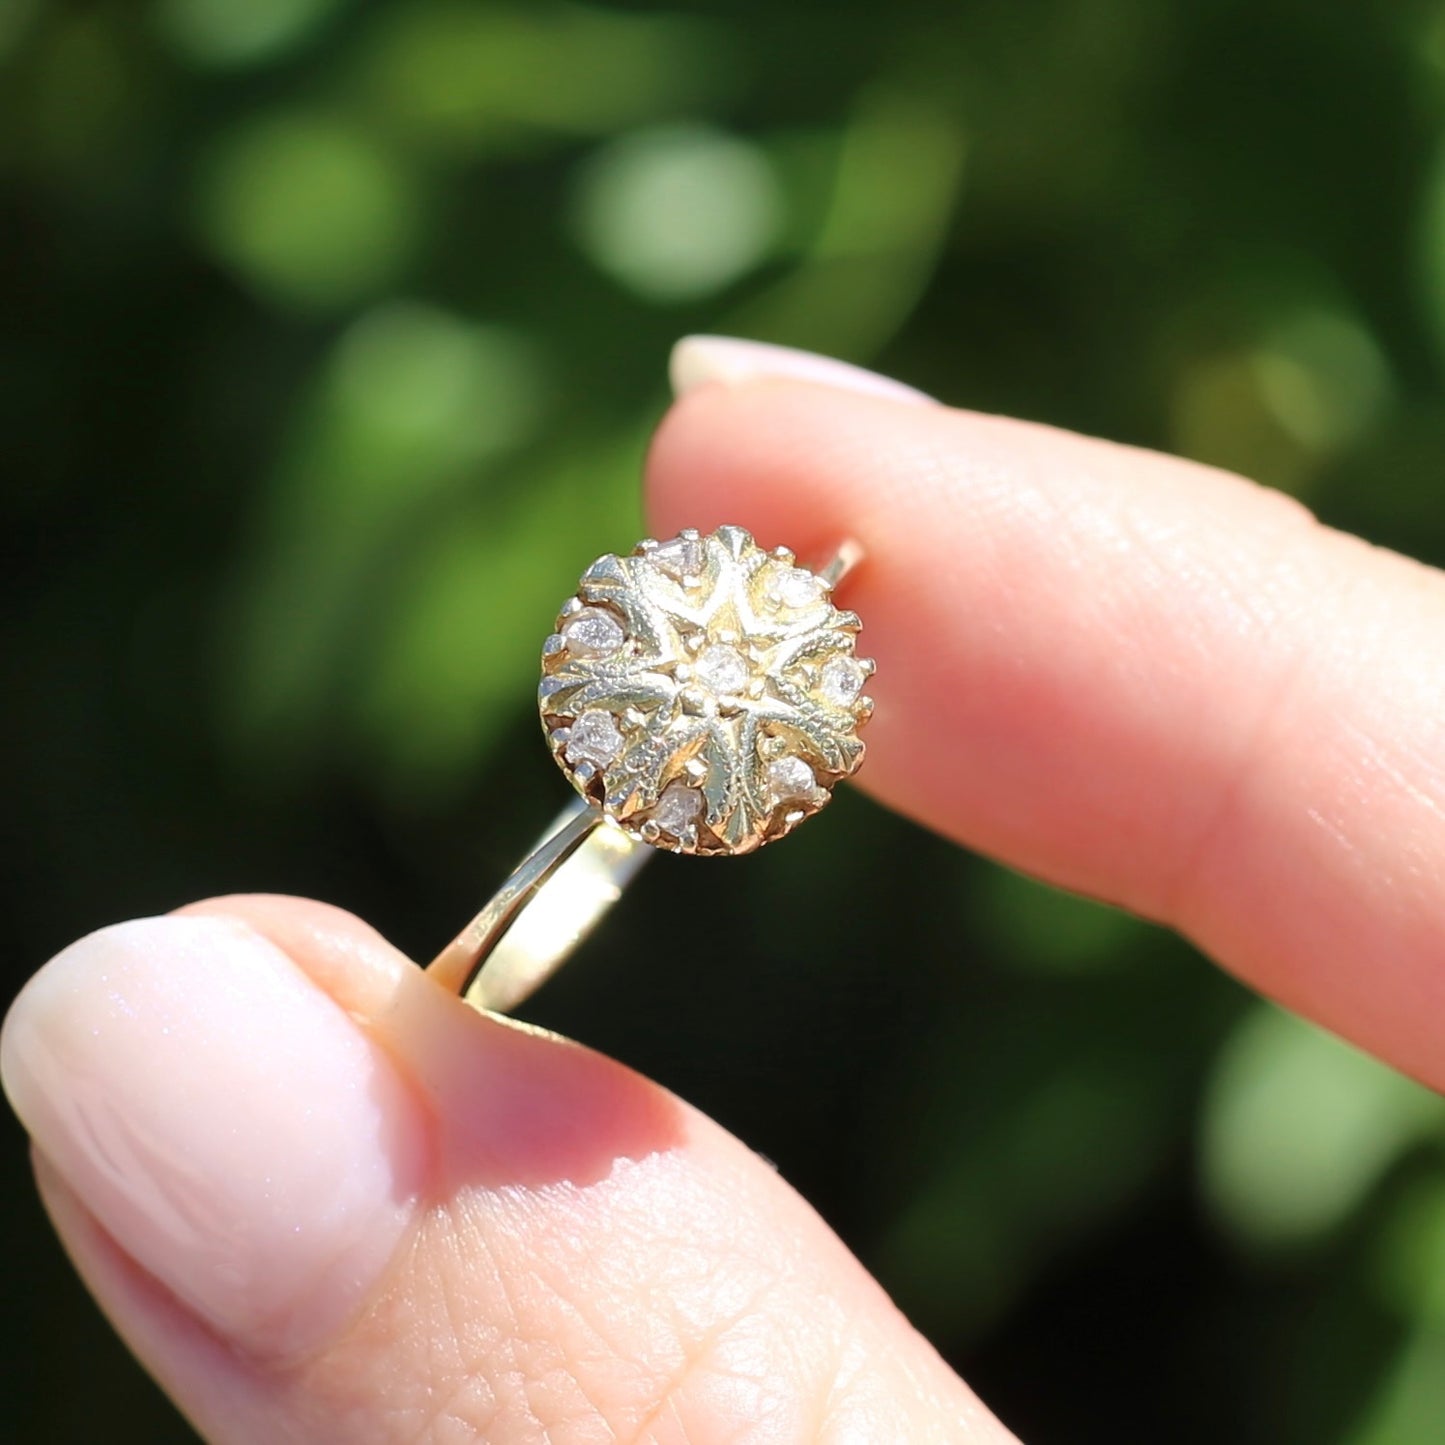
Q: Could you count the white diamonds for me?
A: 8